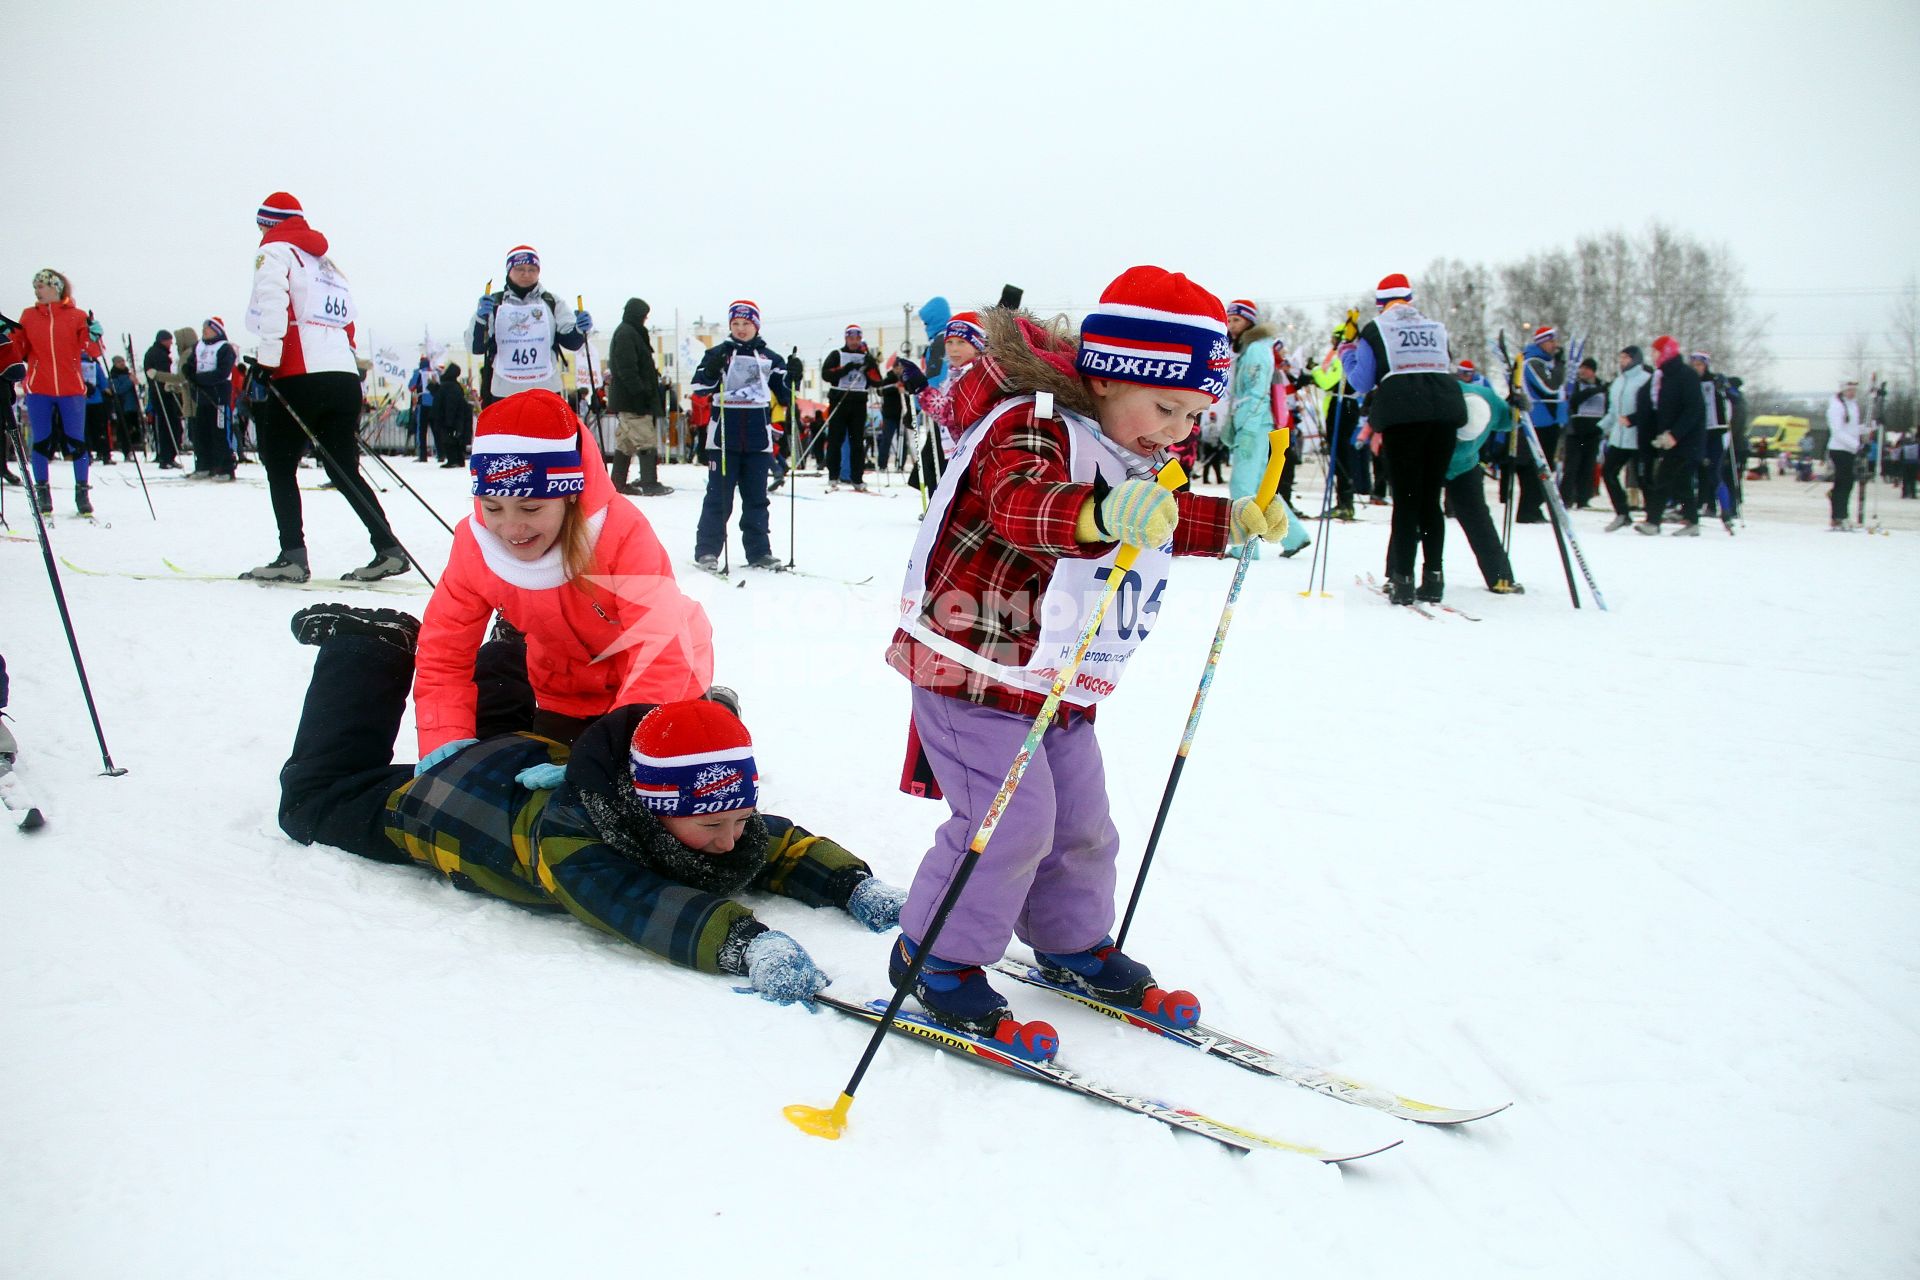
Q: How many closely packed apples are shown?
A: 0